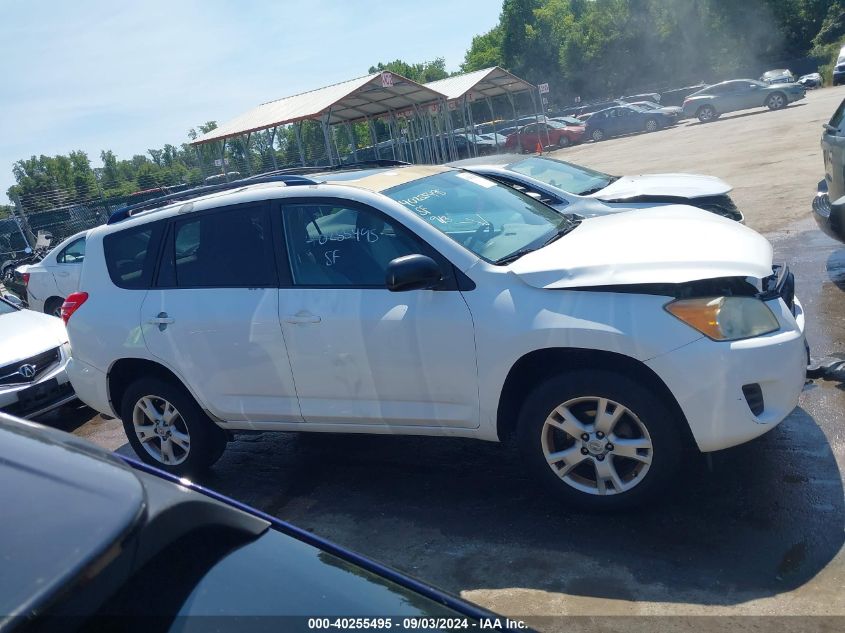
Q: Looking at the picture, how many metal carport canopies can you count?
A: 2